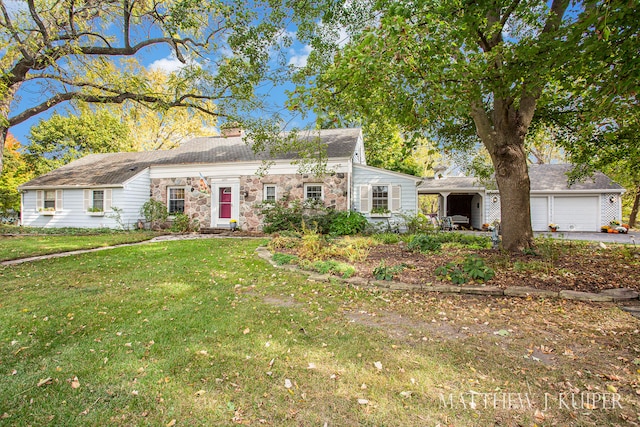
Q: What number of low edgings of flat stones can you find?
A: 1